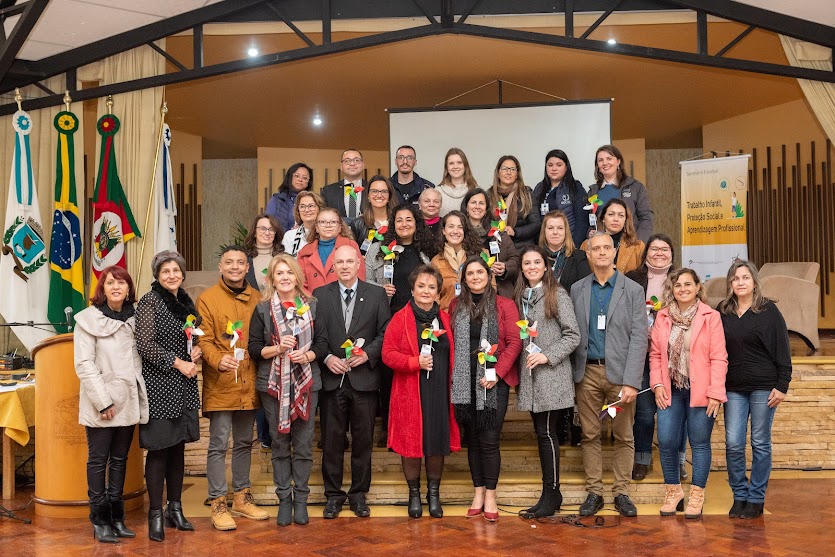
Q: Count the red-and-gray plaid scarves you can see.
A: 1